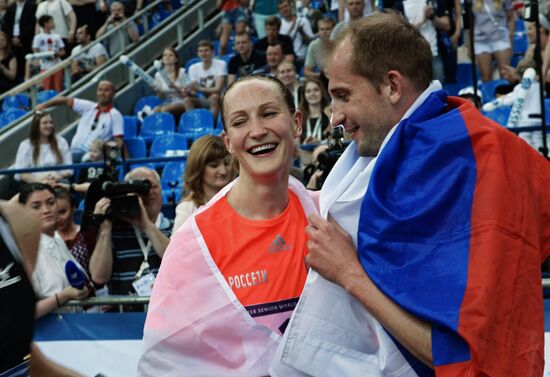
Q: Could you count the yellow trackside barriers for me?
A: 0